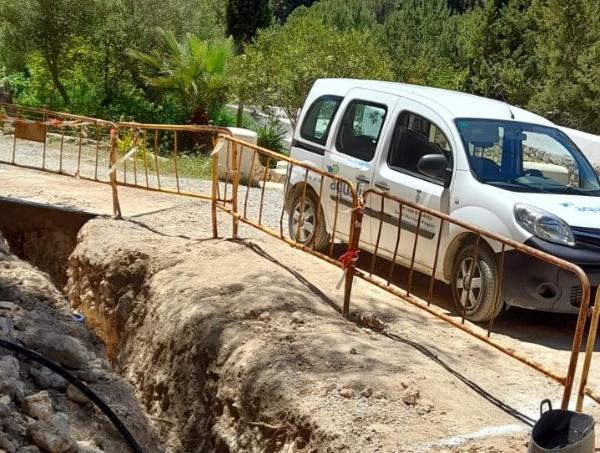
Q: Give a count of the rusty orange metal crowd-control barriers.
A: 5